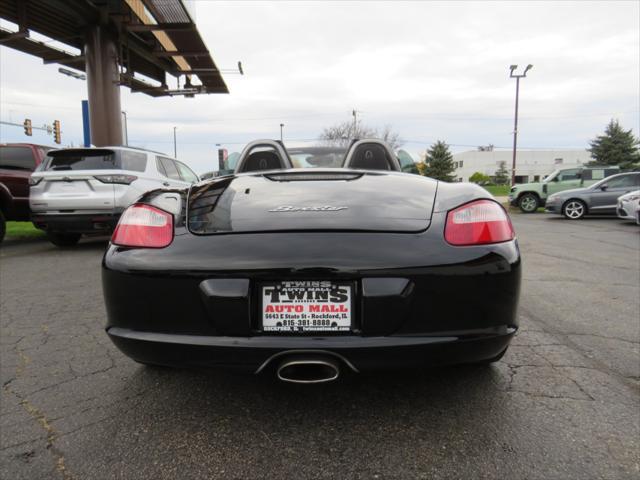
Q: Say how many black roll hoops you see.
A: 2